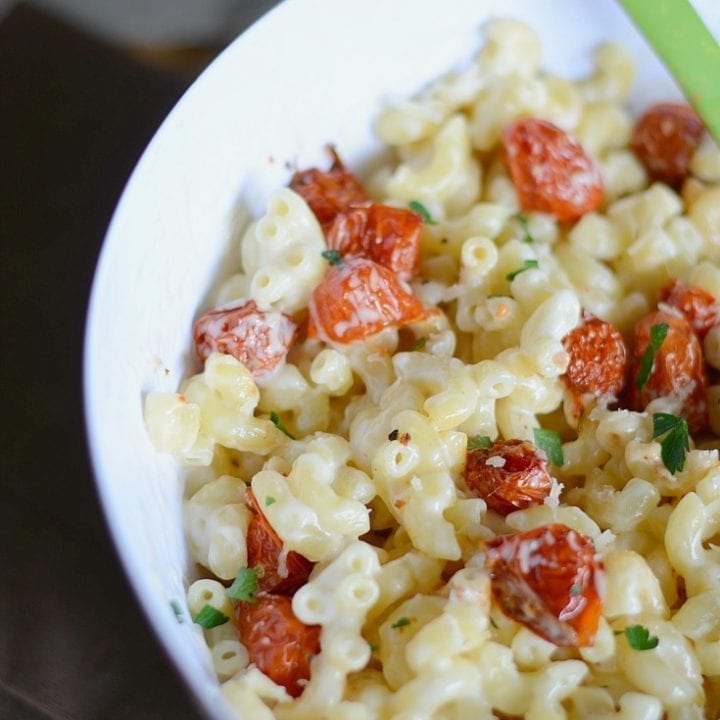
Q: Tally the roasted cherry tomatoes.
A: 13